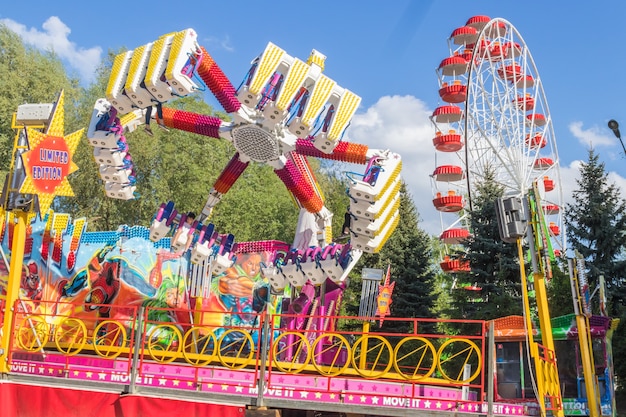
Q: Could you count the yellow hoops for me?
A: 11